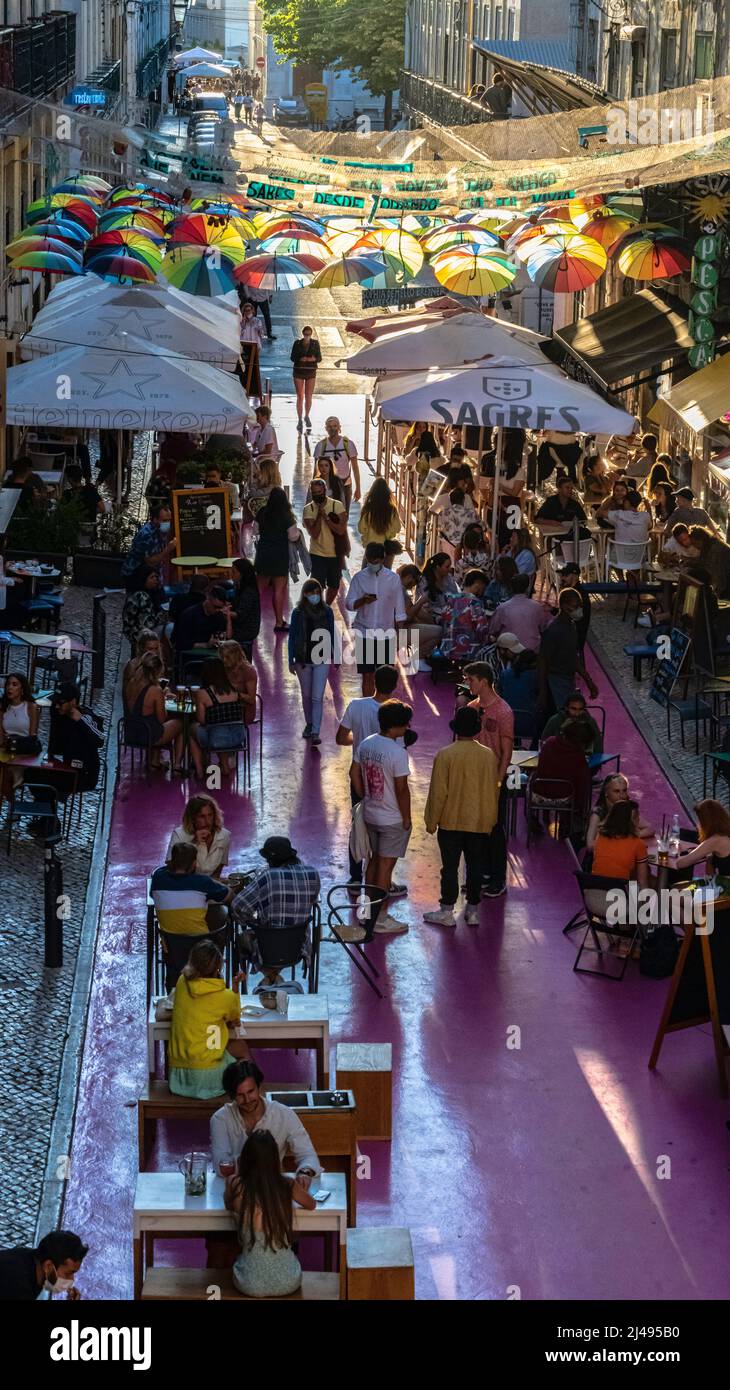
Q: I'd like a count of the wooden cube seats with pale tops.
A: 2